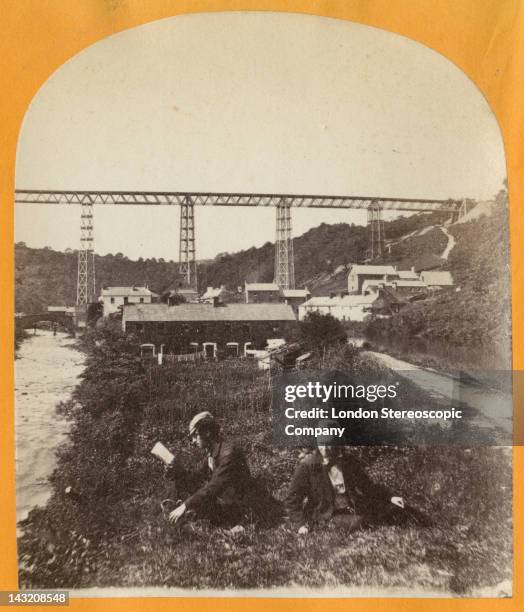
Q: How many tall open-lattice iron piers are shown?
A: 4